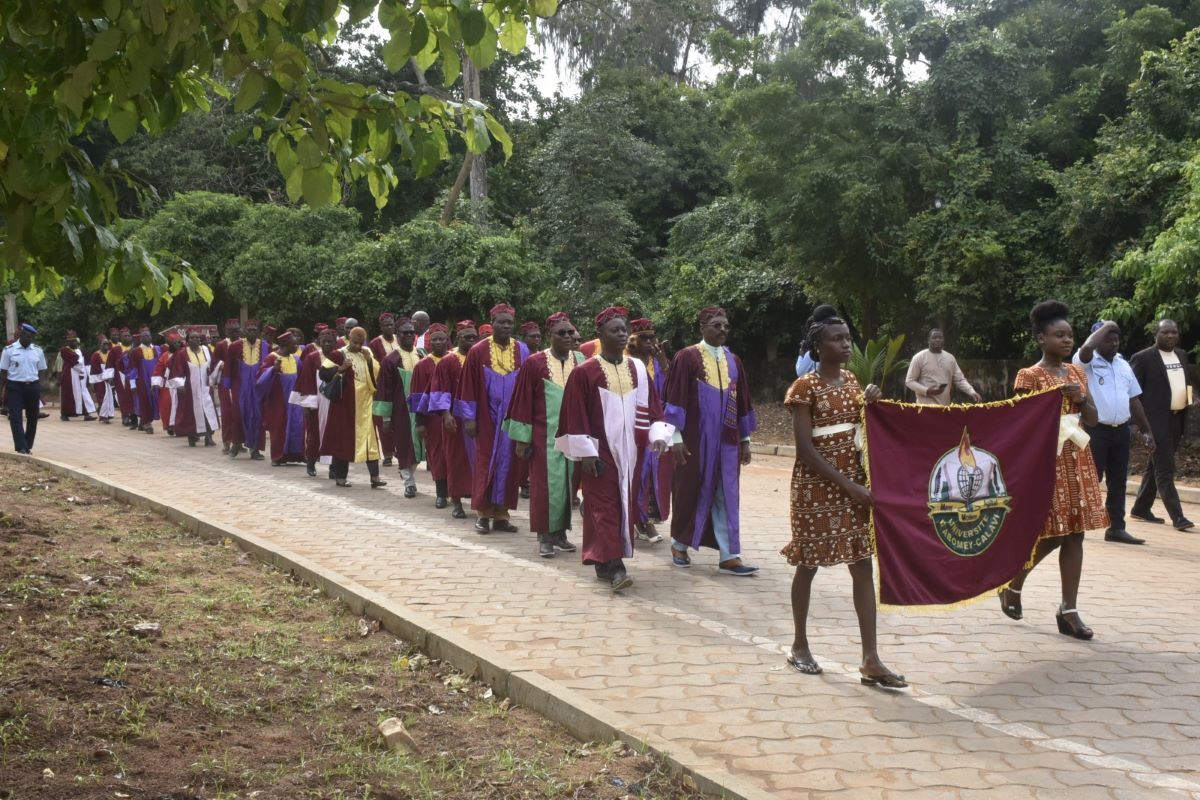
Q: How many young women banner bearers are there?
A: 2